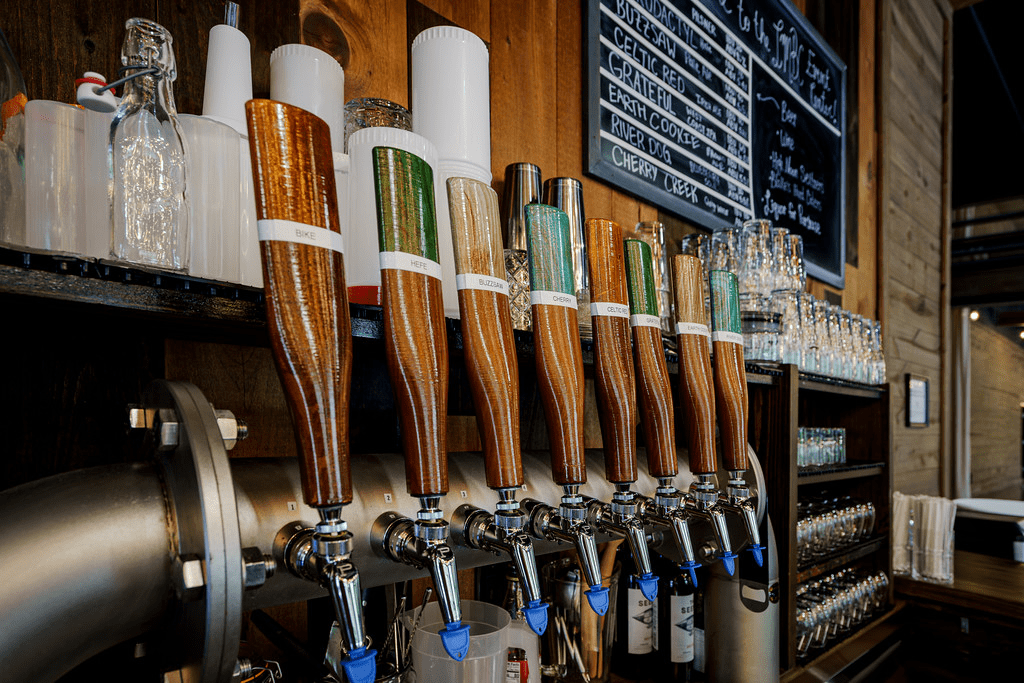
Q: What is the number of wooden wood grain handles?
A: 8